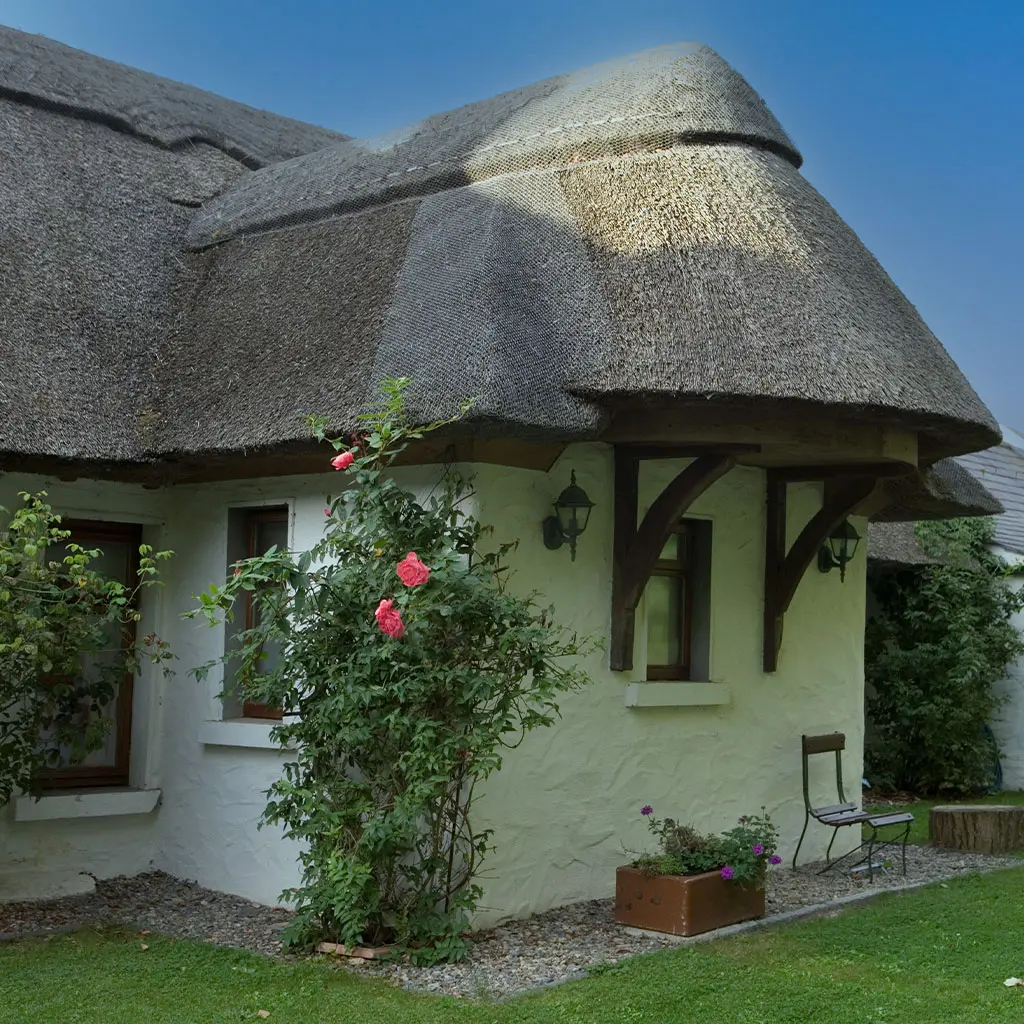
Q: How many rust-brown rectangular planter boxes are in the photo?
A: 1